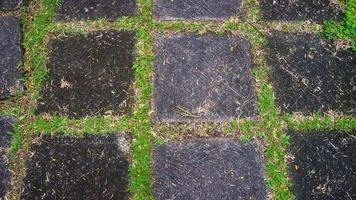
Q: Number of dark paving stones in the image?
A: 12